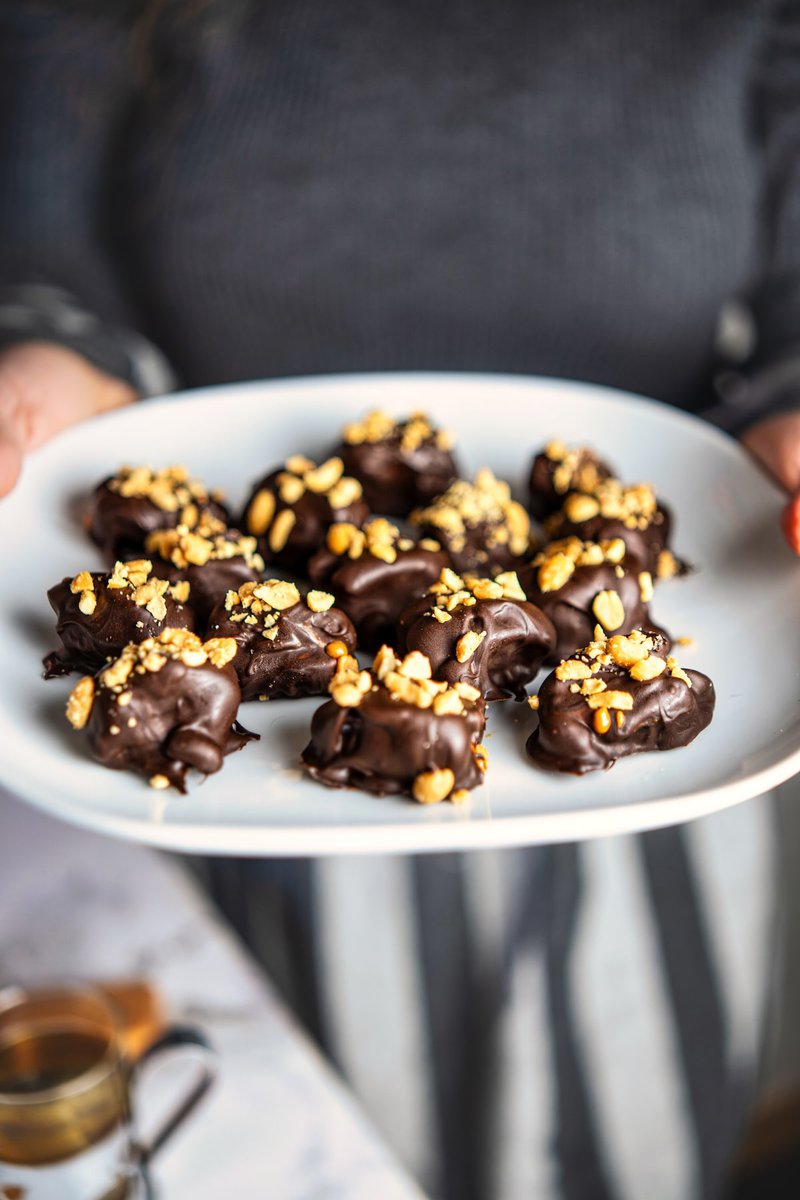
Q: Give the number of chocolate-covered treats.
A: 15